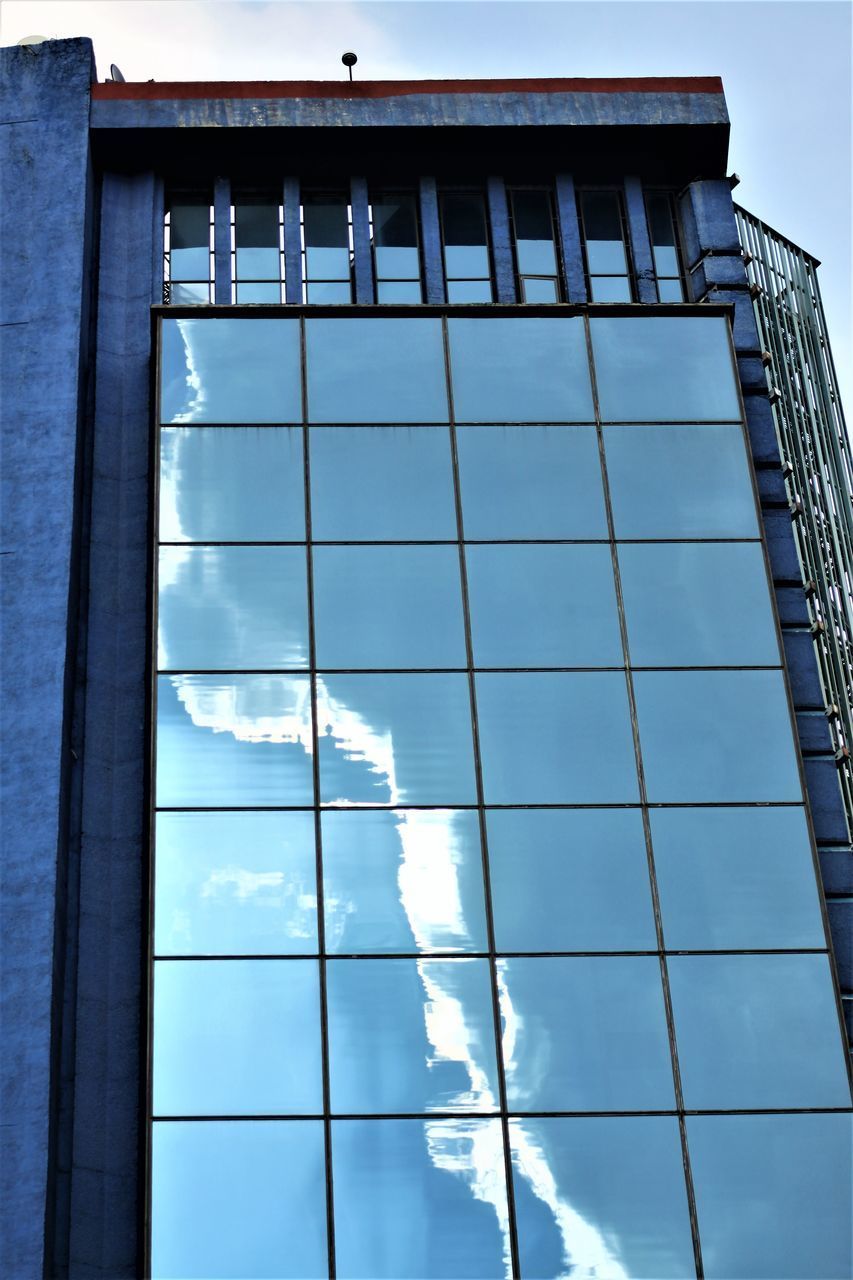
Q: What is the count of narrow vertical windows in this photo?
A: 8